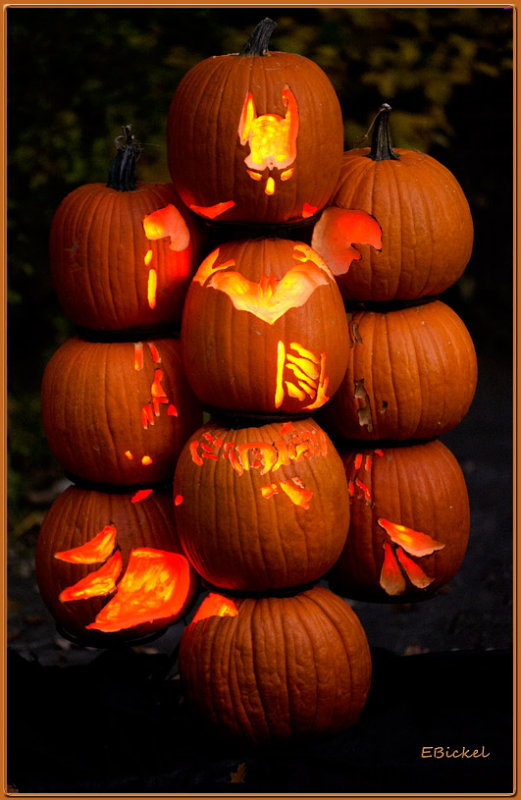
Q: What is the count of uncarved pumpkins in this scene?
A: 0